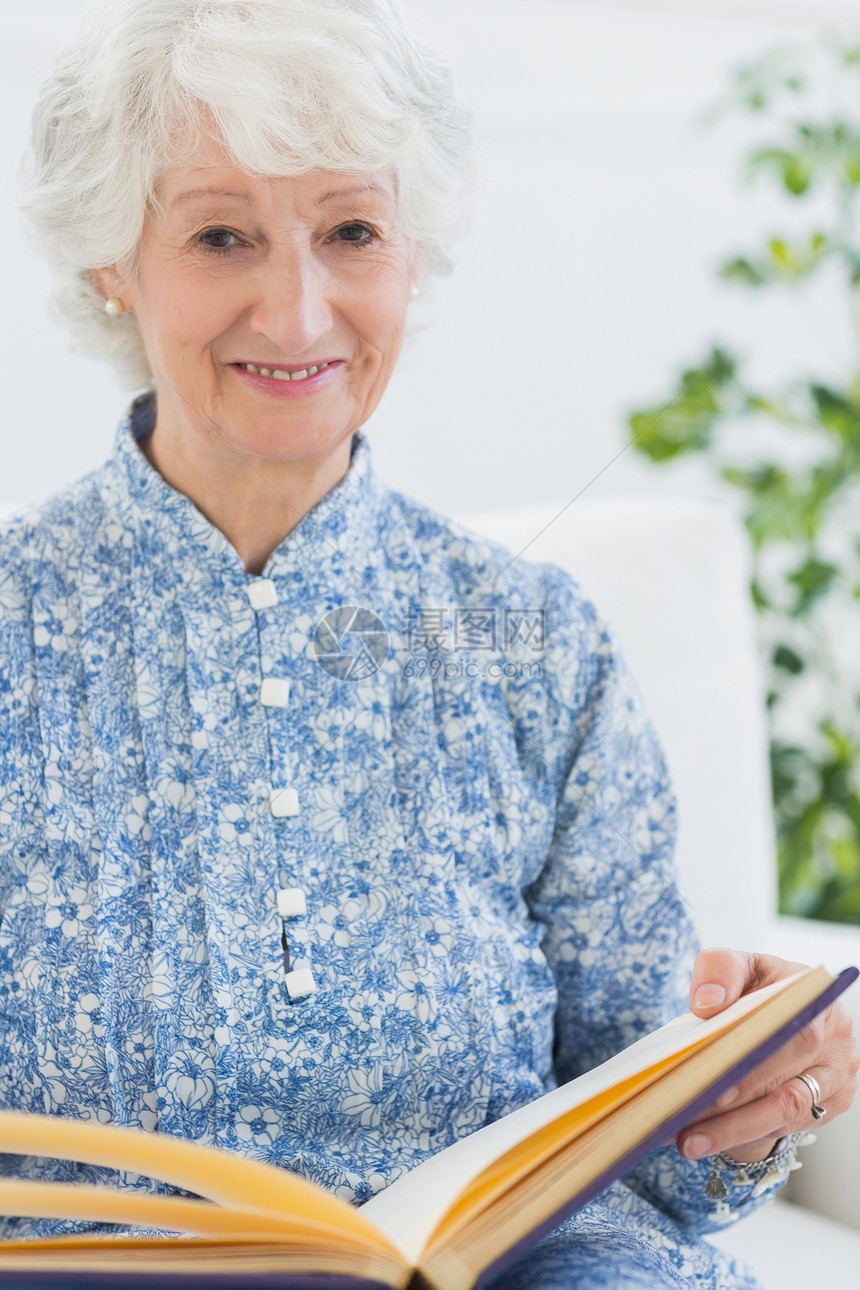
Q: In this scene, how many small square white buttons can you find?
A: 5